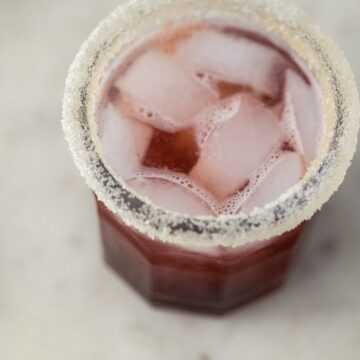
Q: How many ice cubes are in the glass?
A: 7